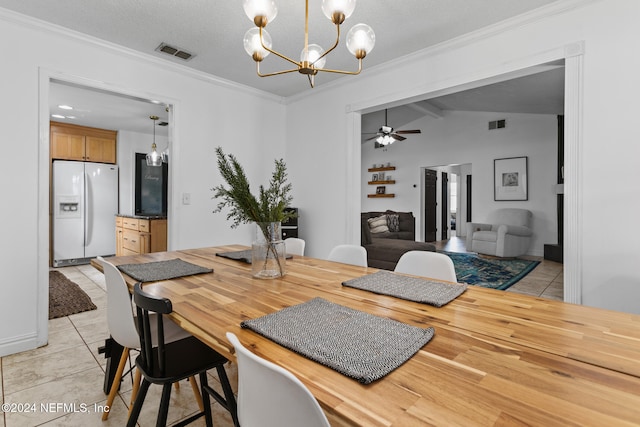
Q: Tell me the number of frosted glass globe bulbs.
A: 5